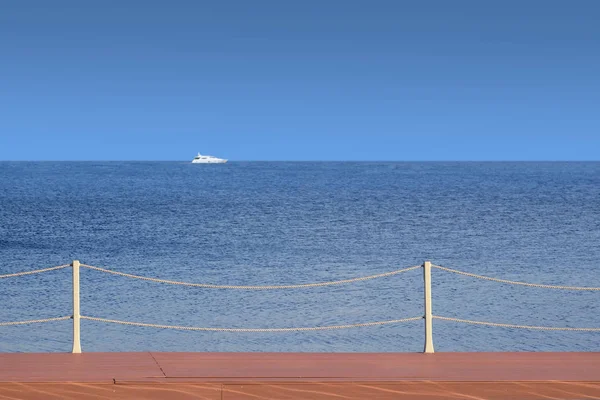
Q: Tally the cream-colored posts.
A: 2